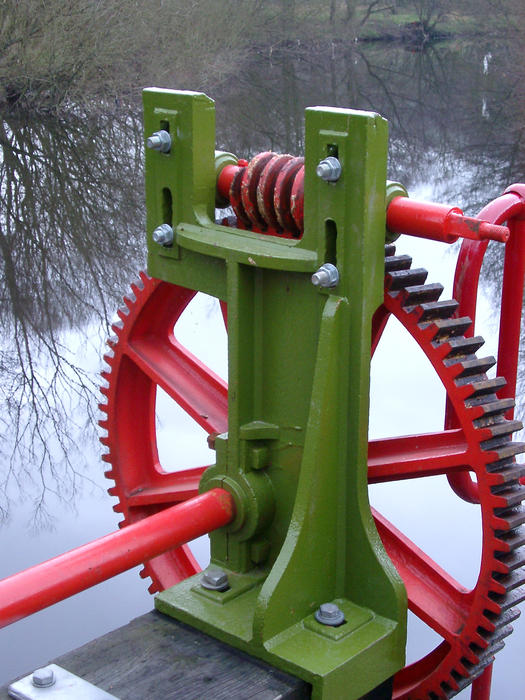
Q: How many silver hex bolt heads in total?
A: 7